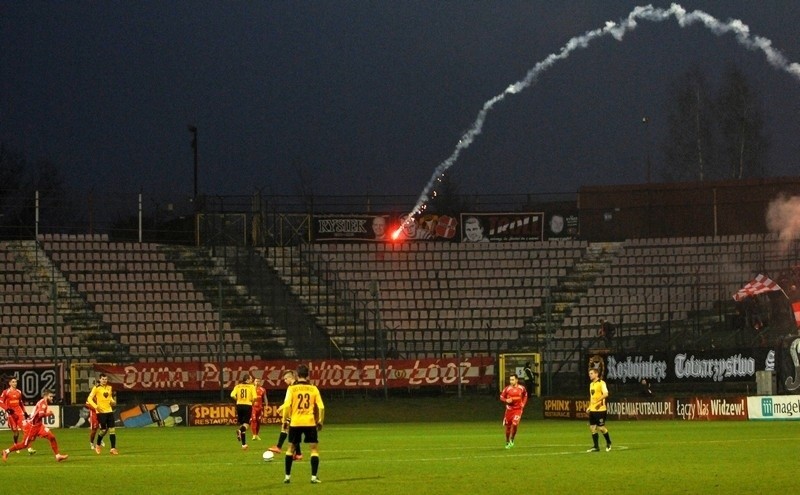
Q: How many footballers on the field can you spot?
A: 10